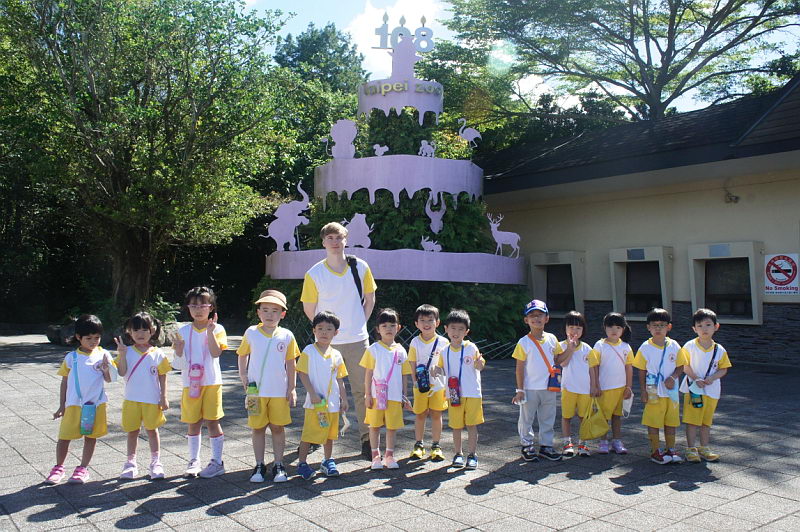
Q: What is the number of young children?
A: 13